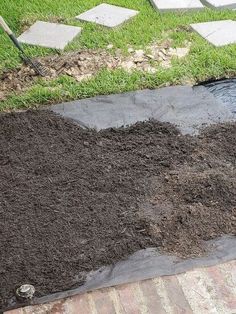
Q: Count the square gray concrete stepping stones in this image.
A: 5